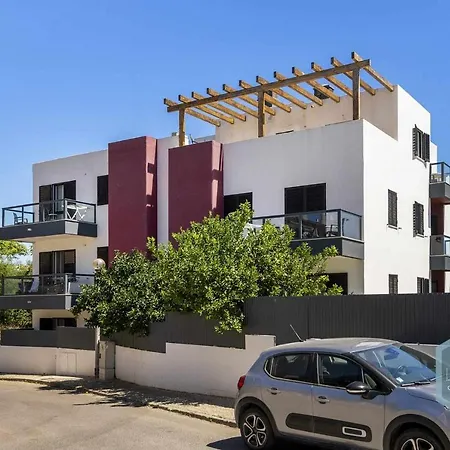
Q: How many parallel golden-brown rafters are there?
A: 12